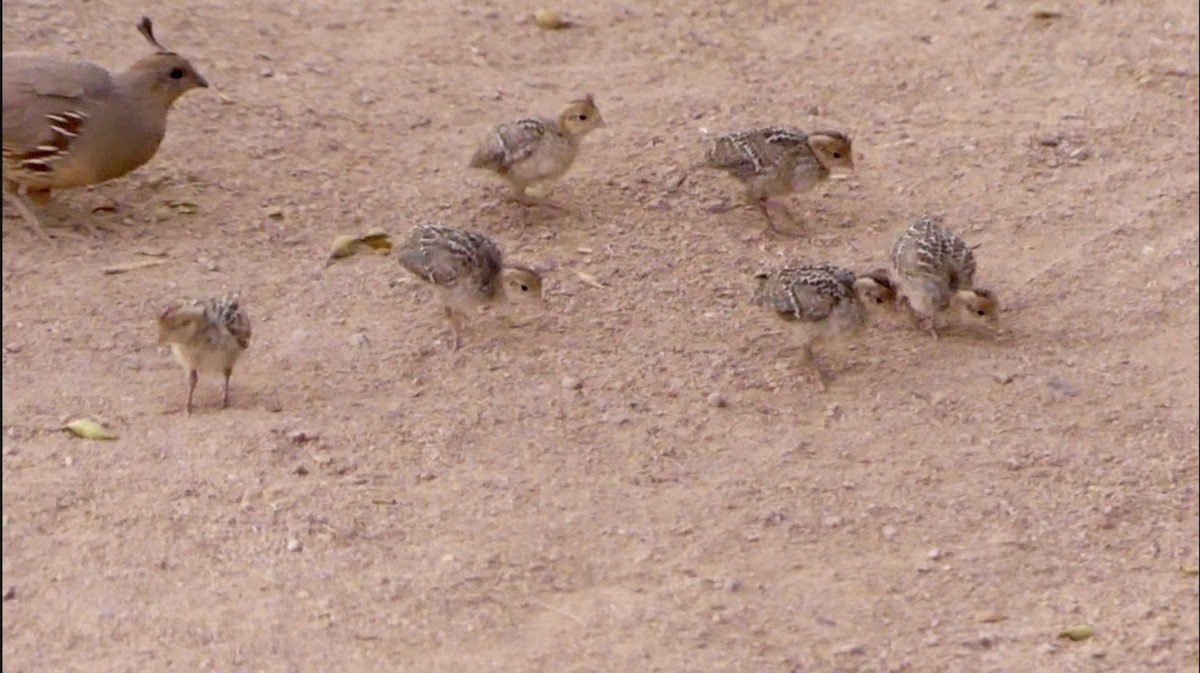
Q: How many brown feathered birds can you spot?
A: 7